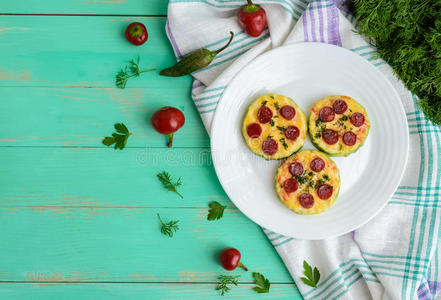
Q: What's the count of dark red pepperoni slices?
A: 15